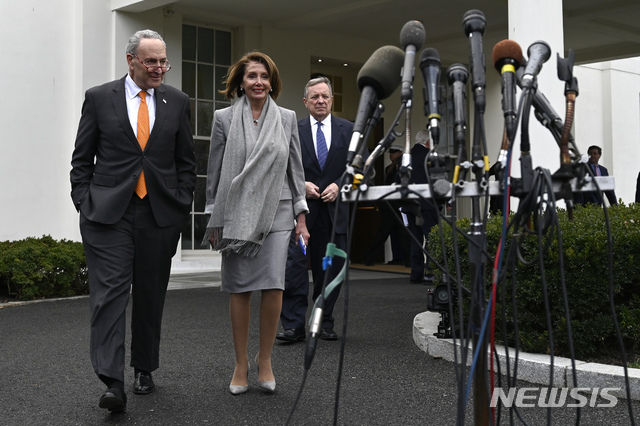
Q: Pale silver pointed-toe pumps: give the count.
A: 2